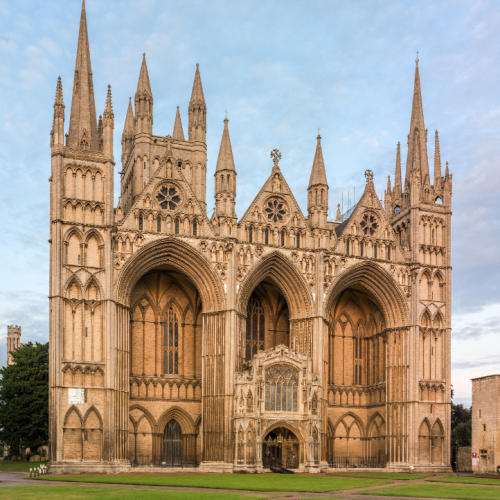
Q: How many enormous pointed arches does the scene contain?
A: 3